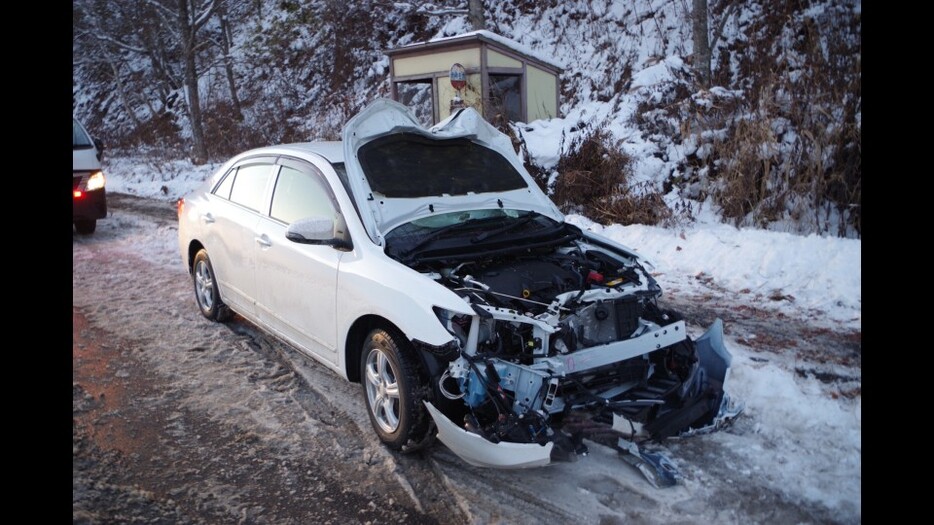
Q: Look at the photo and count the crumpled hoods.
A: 1